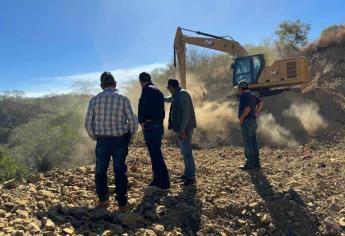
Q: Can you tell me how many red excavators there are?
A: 0